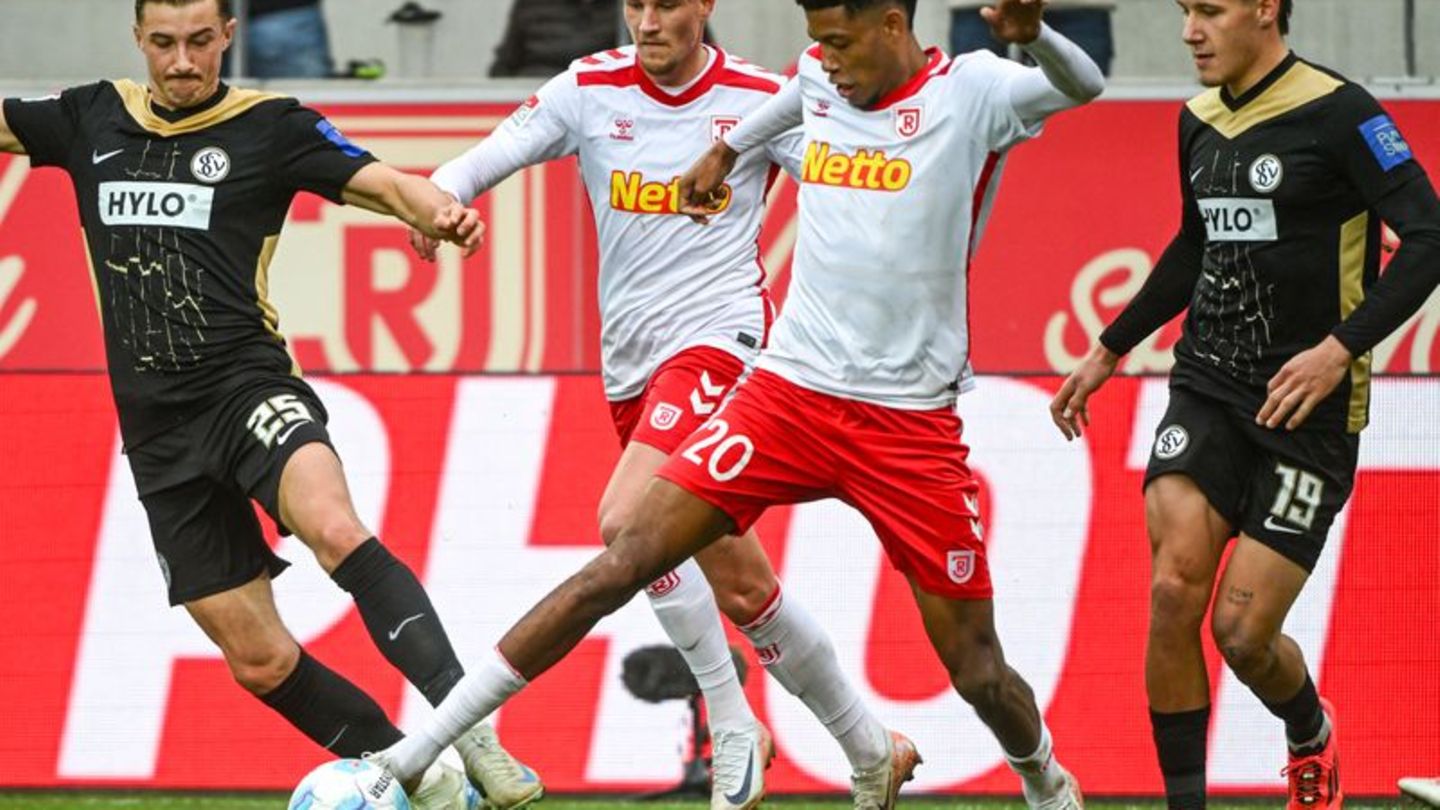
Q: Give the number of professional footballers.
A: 4